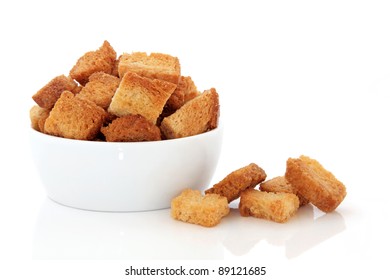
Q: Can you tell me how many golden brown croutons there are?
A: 15